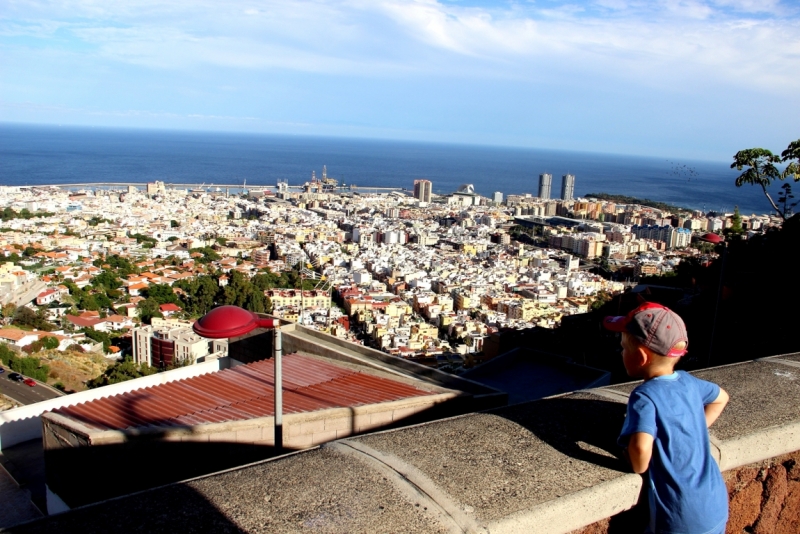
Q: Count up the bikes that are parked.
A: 0